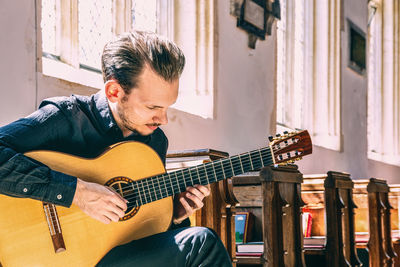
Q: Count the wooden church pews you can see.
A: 4